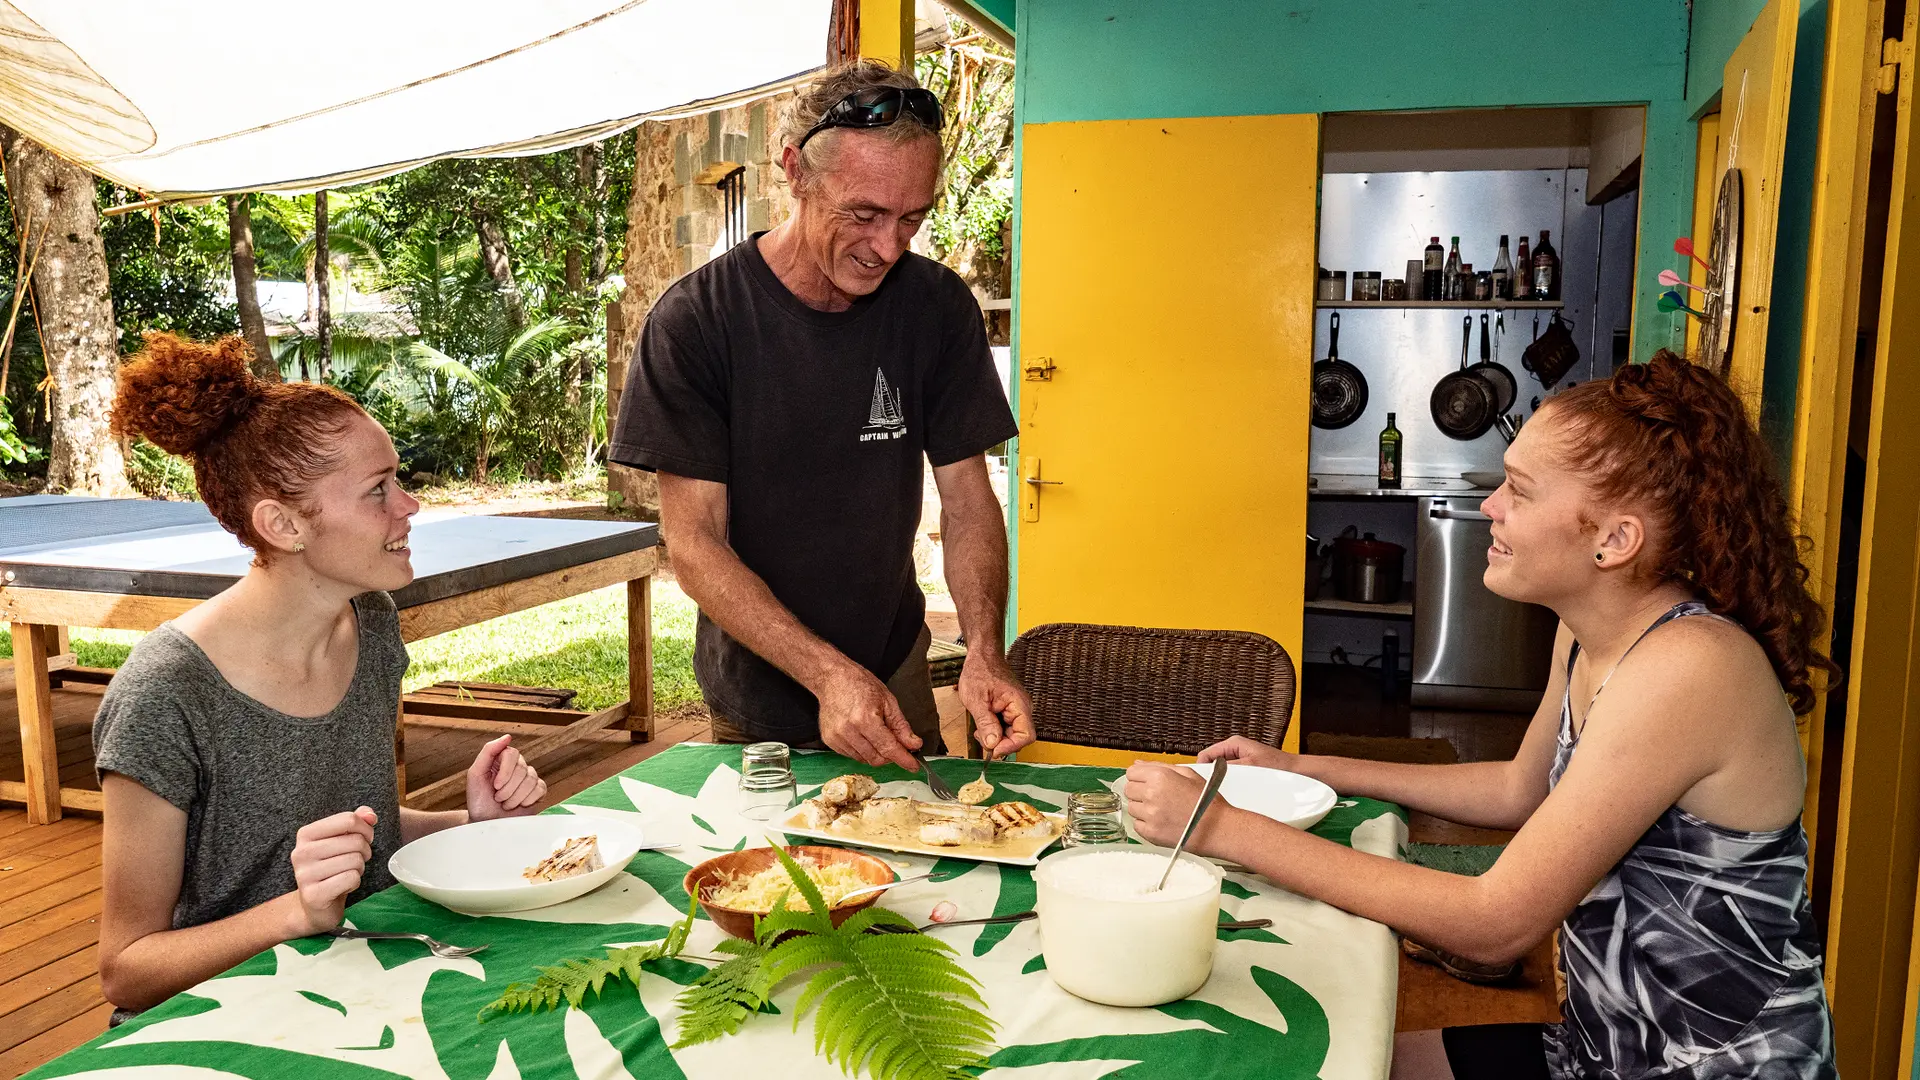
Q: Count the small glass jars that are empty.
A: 2